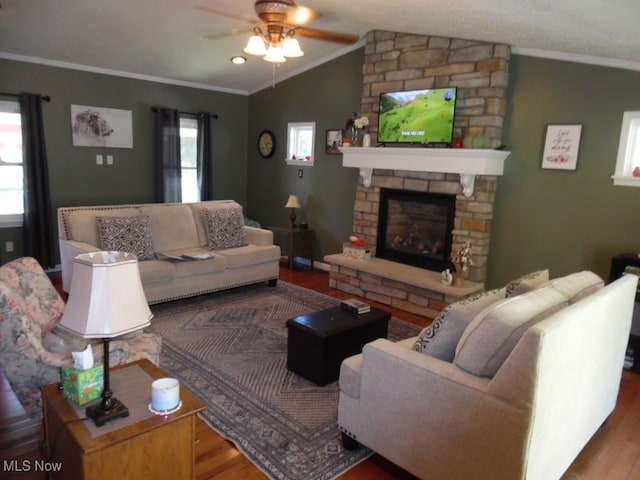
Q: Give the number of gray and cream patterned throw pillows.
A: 4